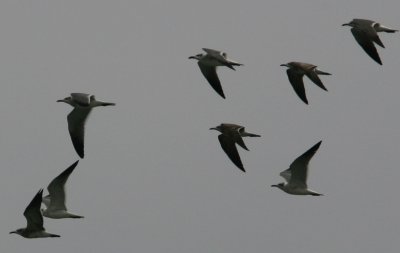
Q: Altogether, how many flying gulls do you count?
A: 8